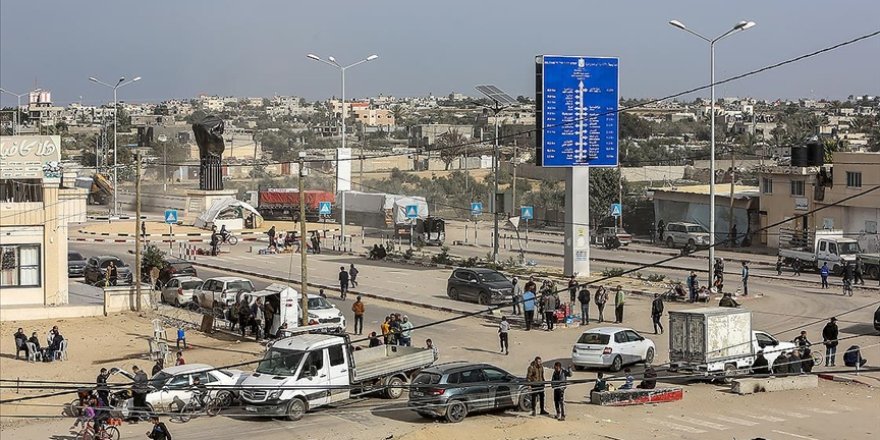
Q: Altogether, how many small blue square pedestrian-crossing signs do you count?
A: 6